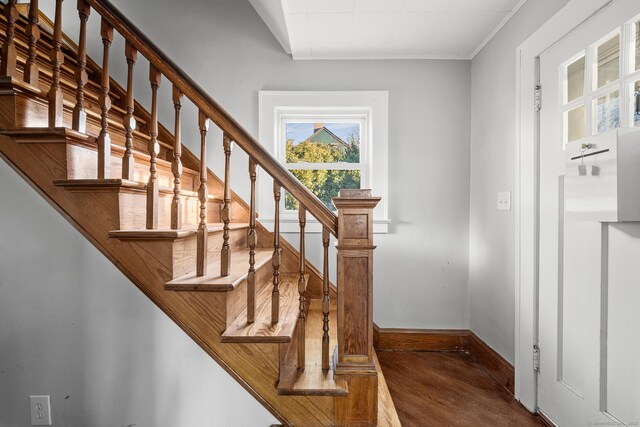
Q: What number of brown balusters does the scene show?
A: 14